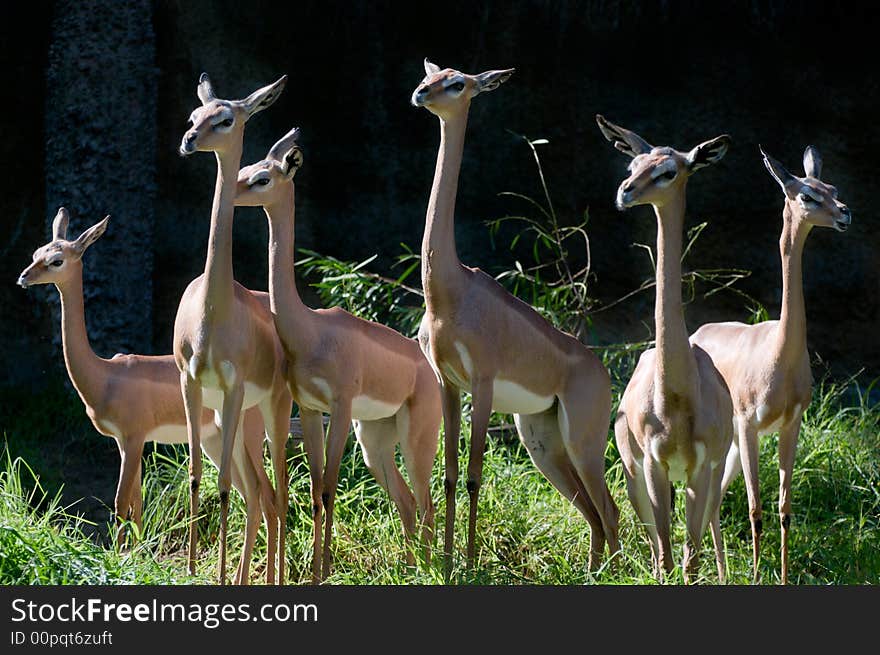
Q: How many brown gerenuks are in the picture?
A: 6